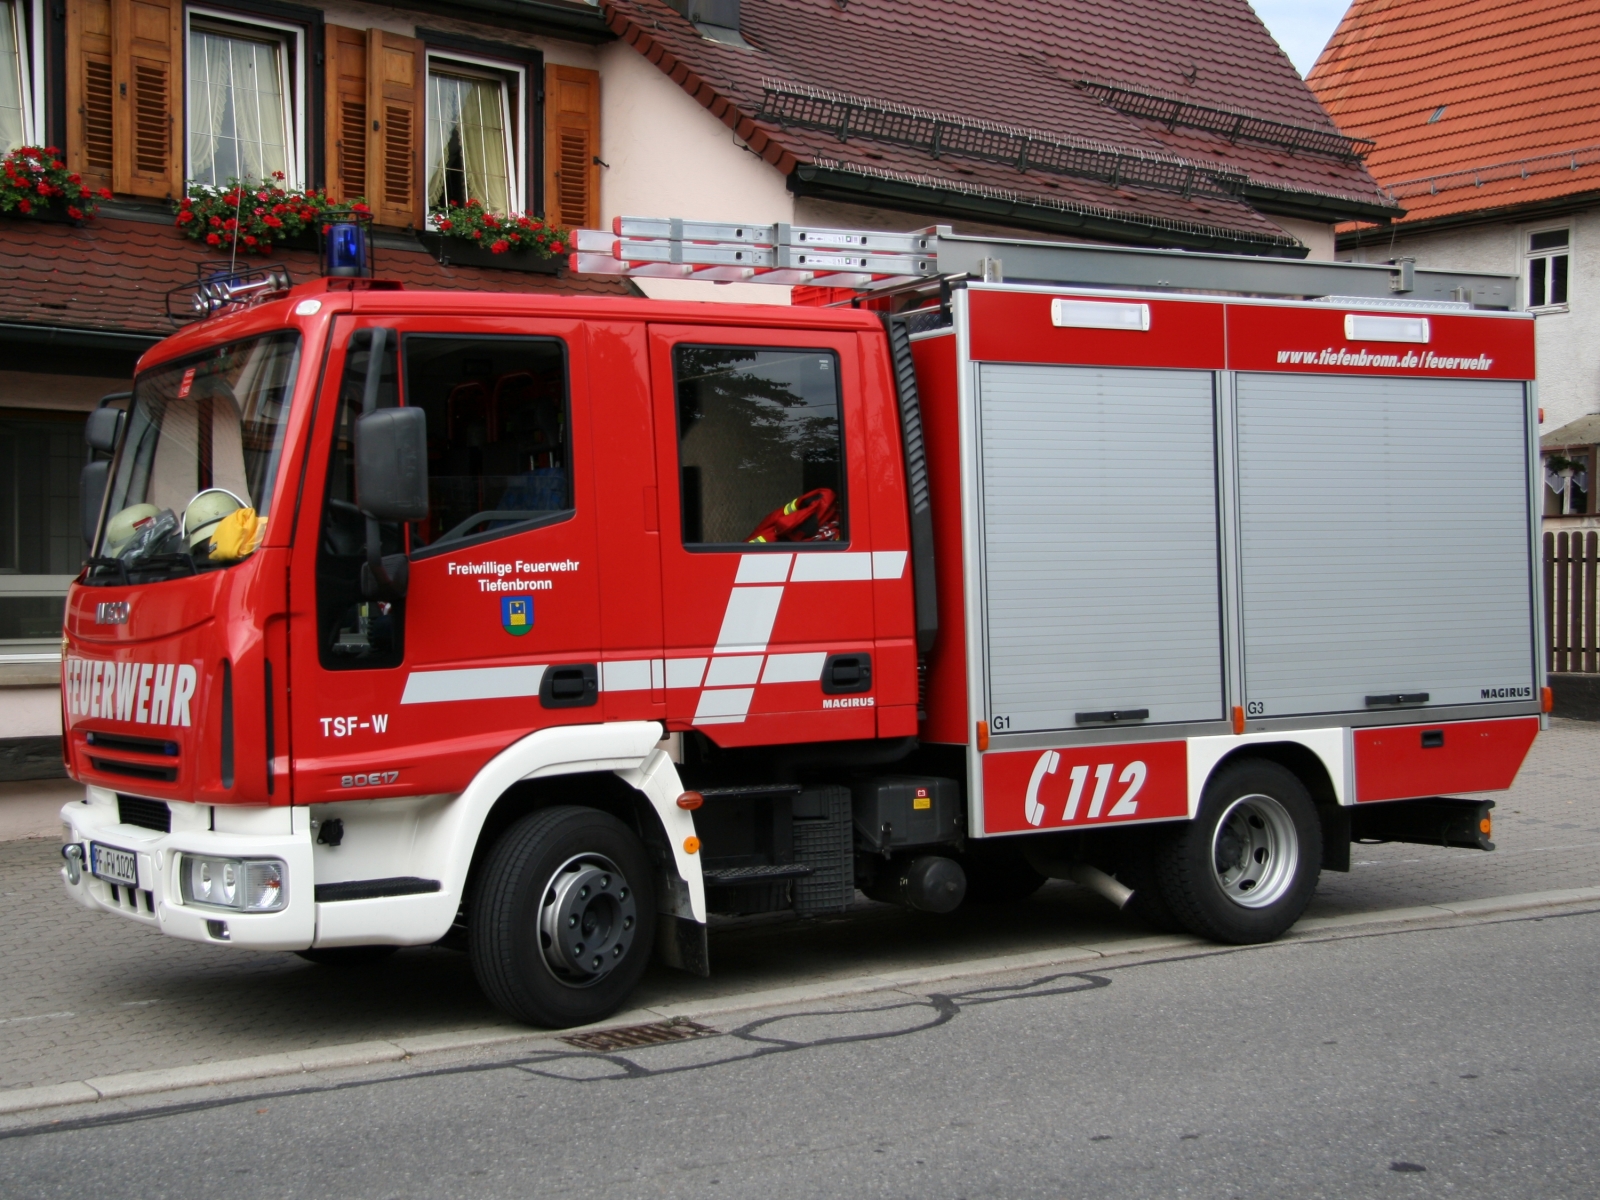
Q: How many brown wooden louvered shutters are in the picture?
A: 5